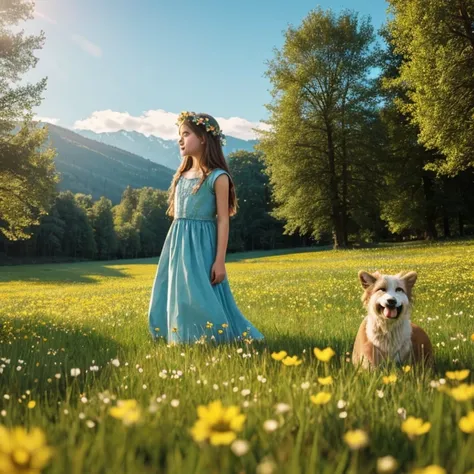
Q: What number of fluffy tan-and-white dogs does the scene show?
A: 1